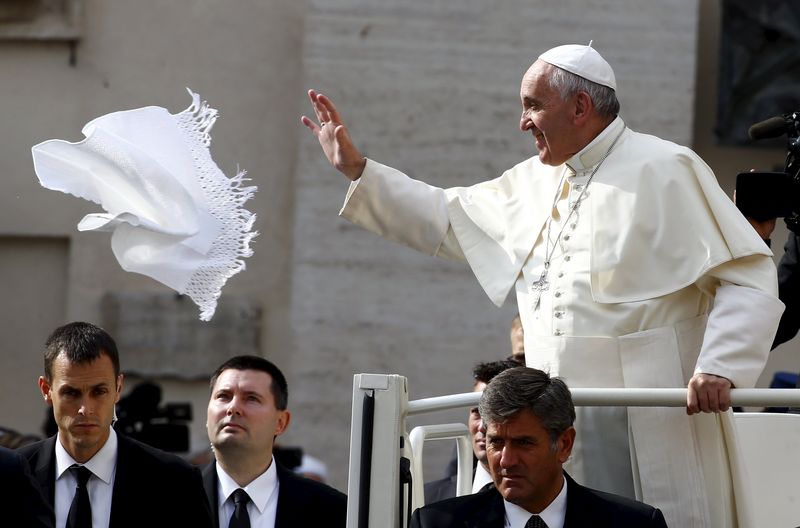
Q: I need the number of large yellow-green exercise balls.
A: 0